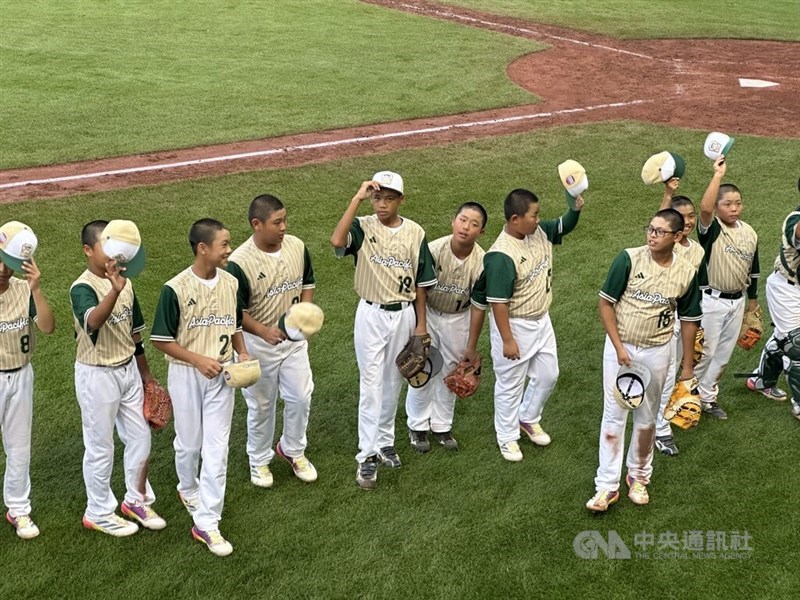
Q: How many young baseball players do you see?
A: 11